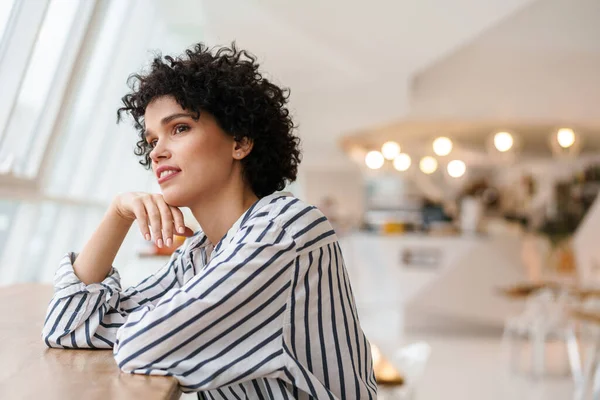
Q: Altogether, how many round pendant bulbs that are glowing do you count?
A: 8